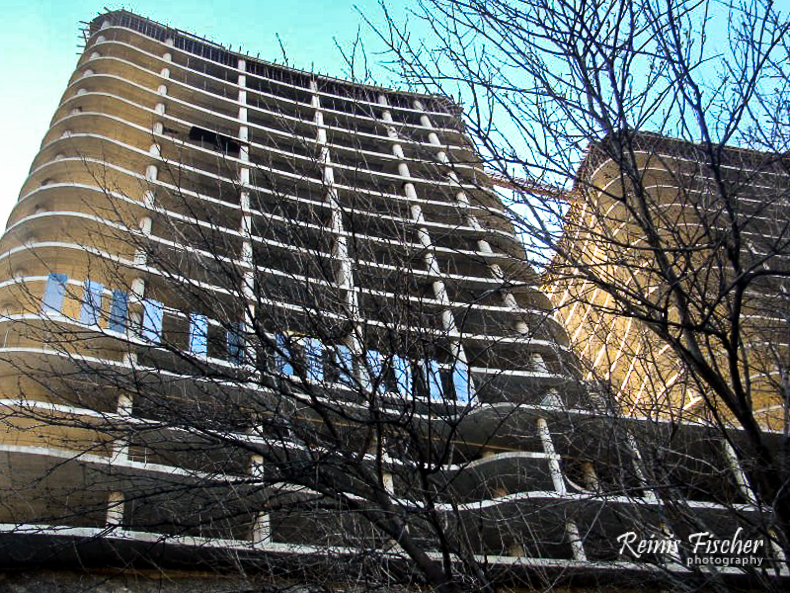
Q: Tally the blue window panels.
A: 13